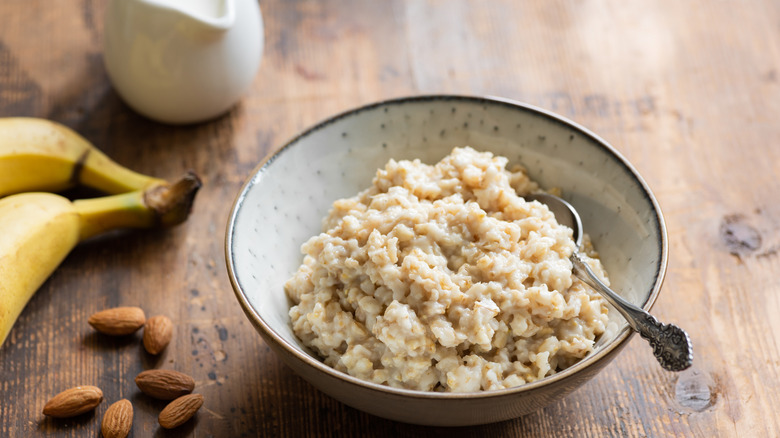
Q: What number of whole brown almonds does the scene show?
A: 6